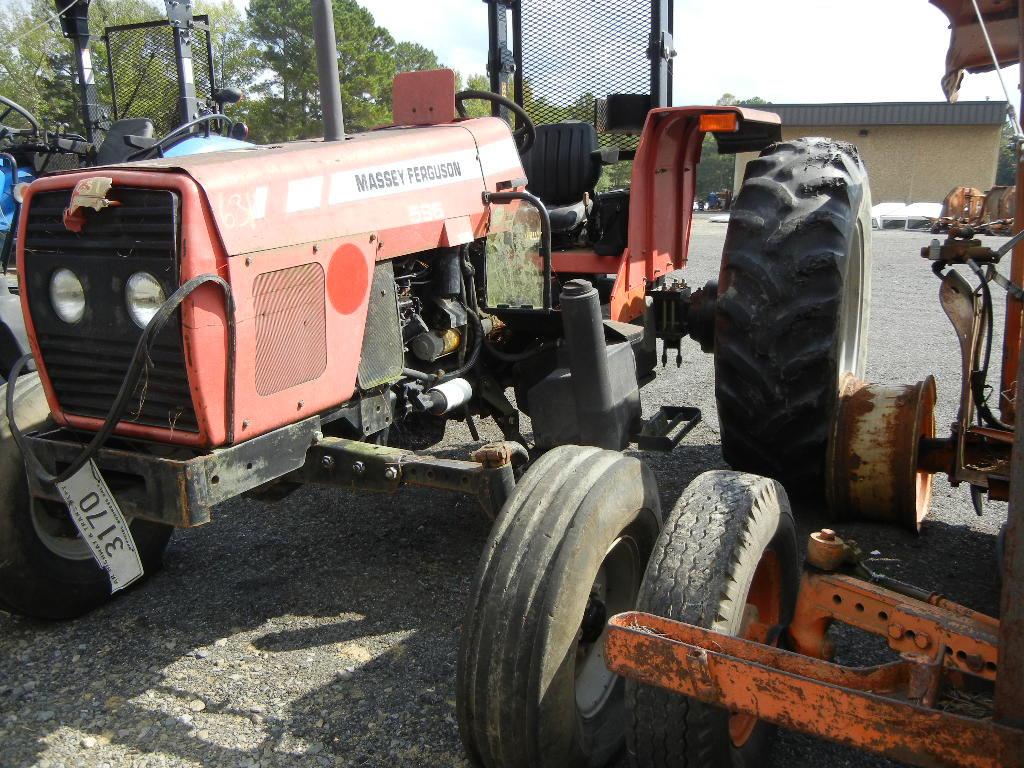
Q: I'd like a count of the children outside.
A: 0